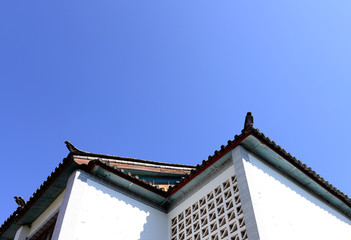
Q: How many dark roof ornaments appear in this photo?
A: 3